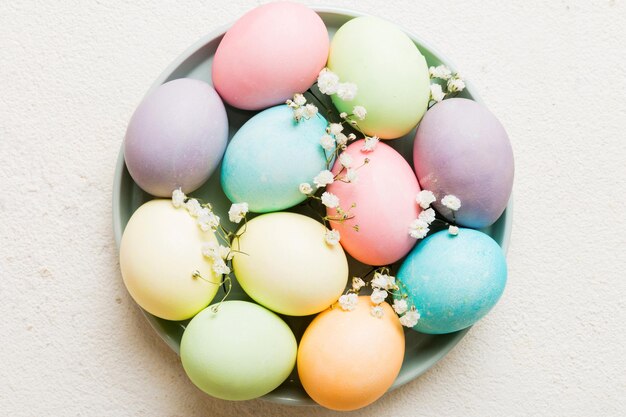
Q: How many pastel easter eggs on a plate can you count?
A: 11